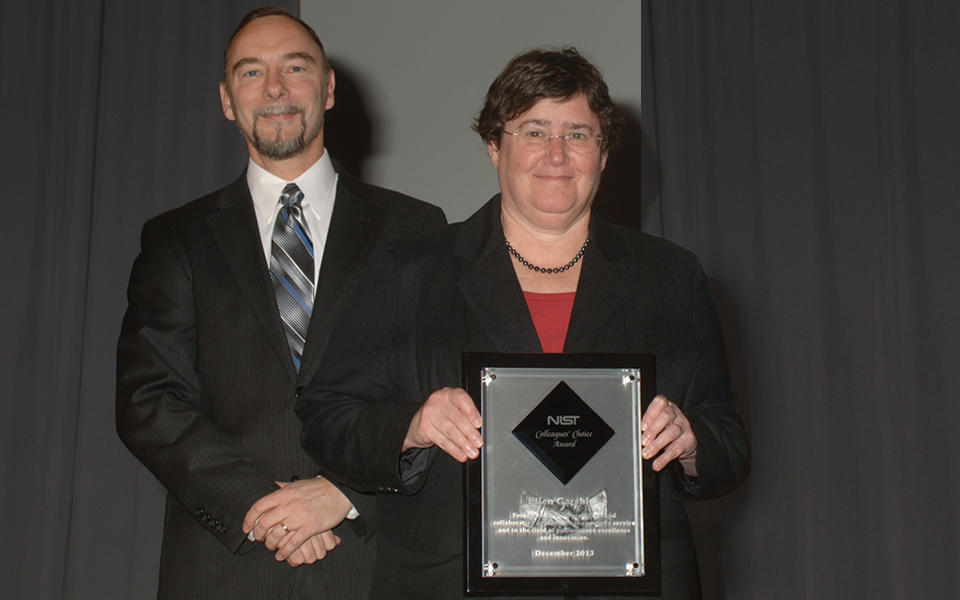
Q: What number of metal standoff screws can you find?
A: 4